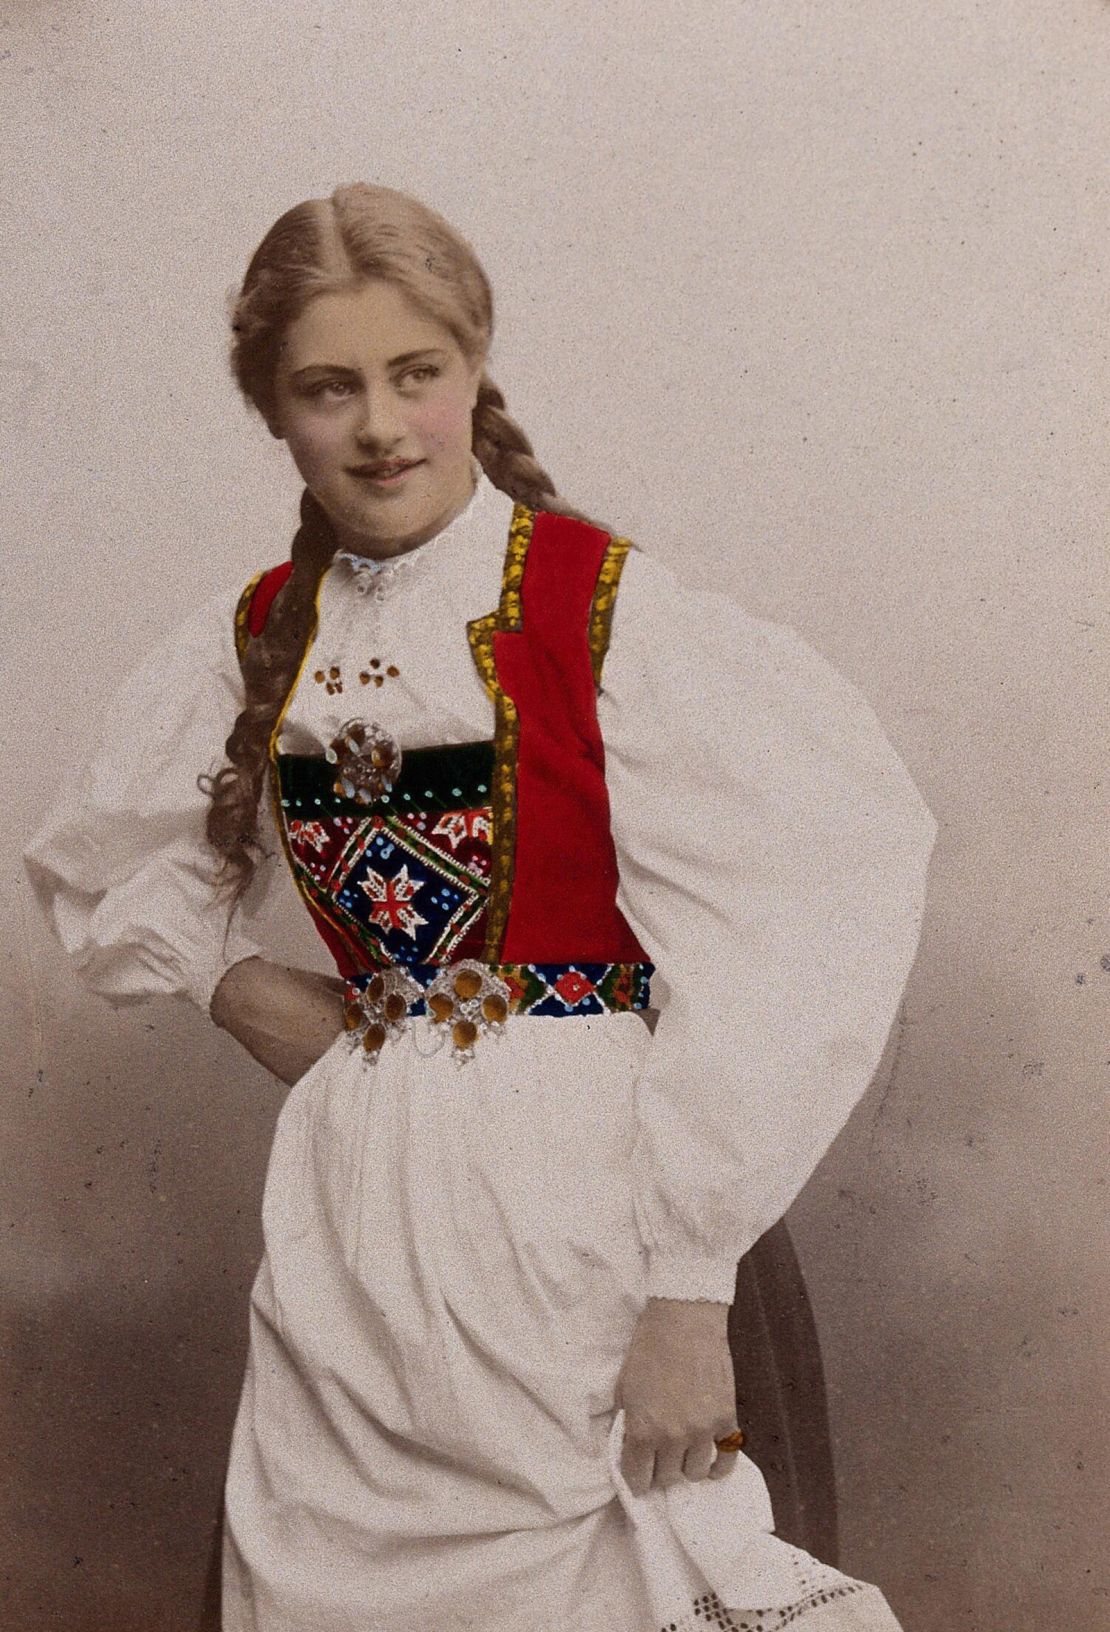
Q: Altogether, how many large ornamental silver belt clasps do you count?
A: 2